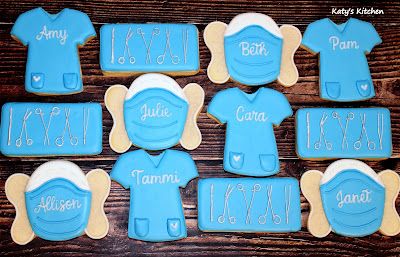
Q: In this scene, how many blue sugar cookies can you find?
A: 12